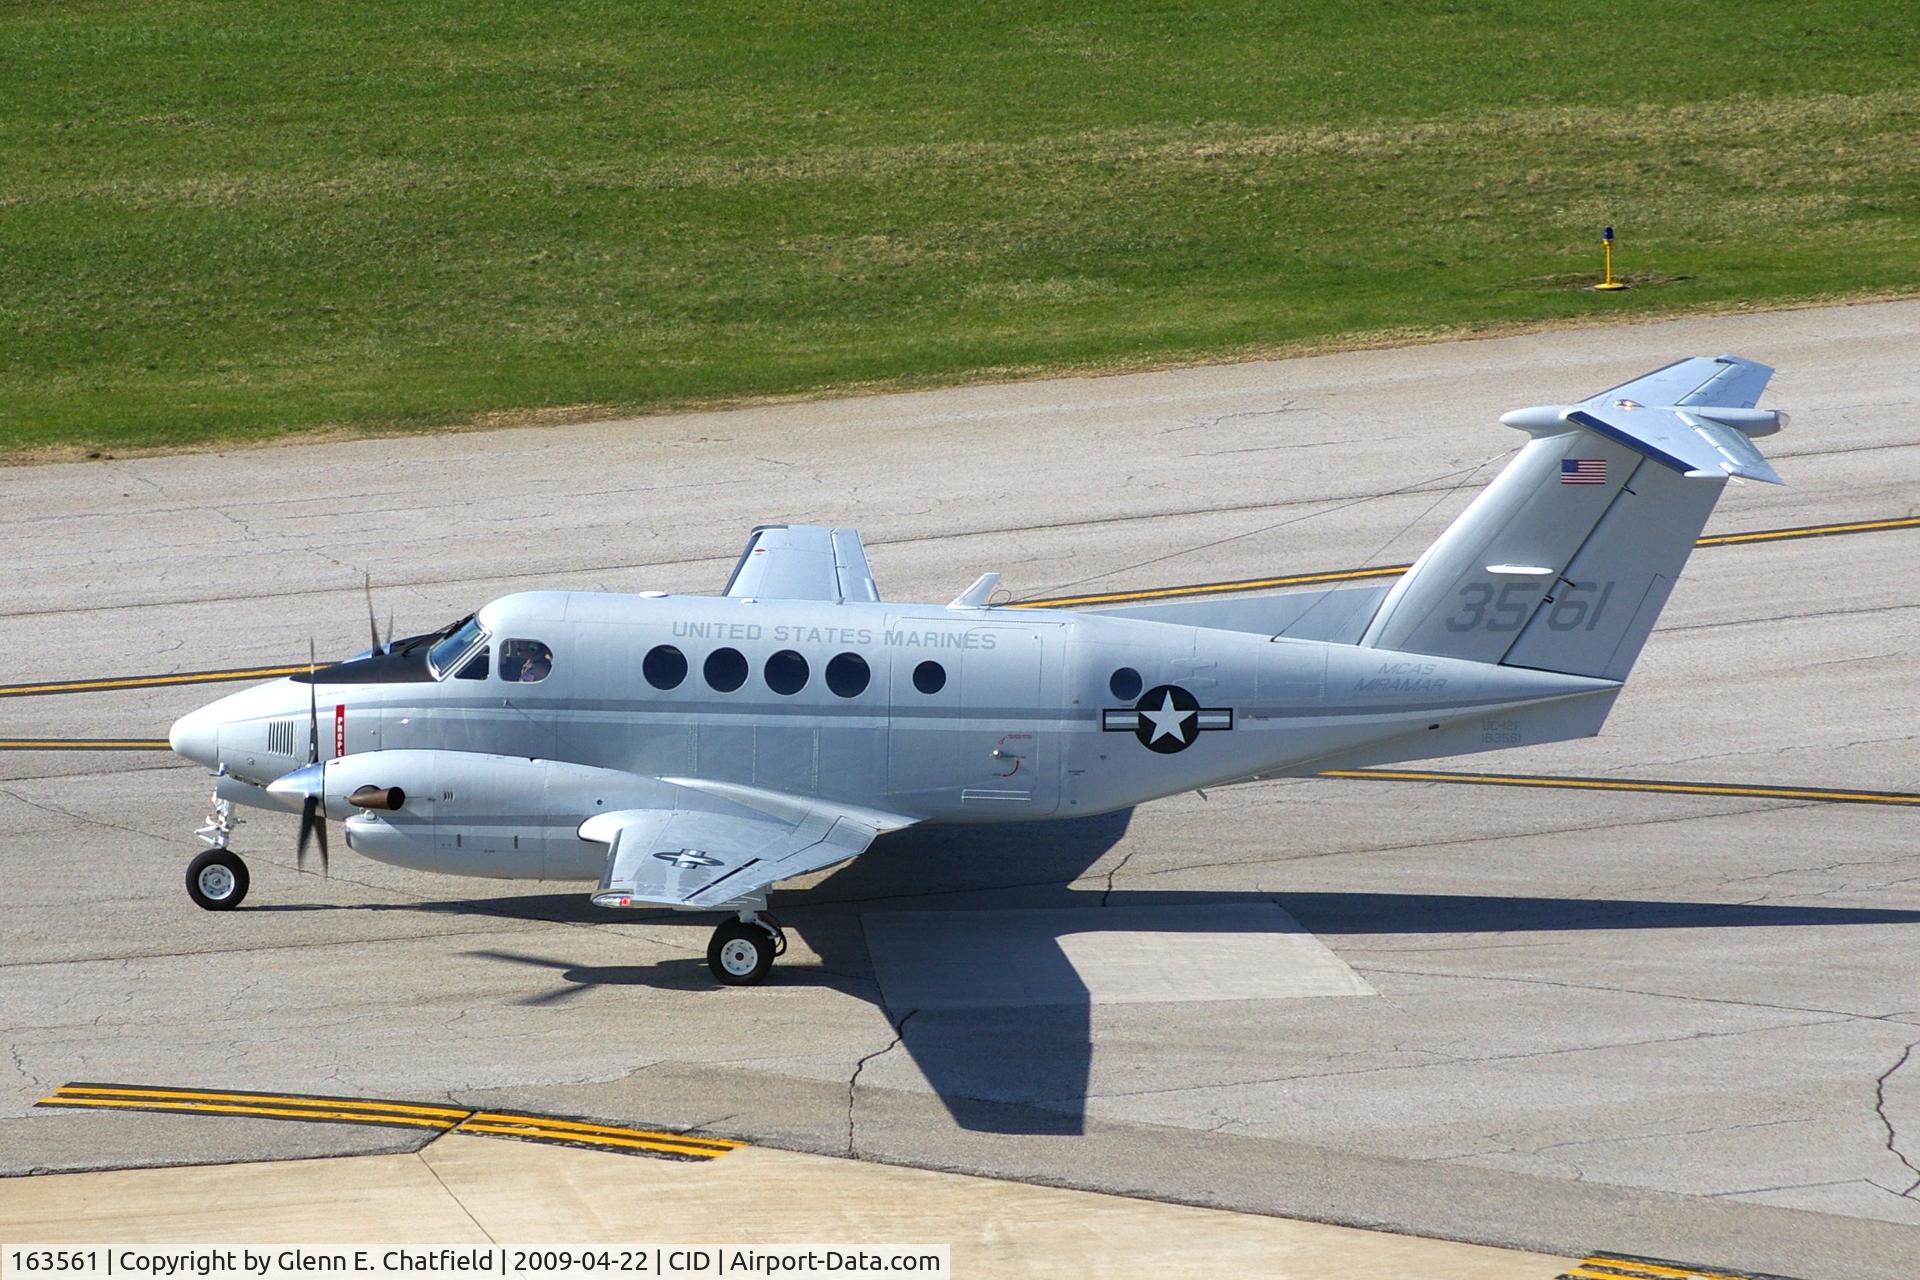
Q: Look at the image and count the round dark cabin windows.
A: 6